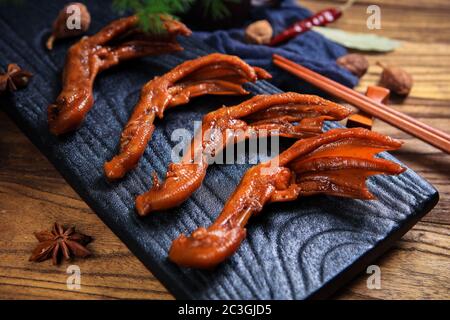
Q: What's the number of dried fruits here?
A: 4